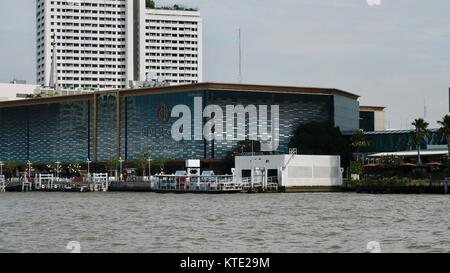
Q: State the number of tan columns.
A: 2